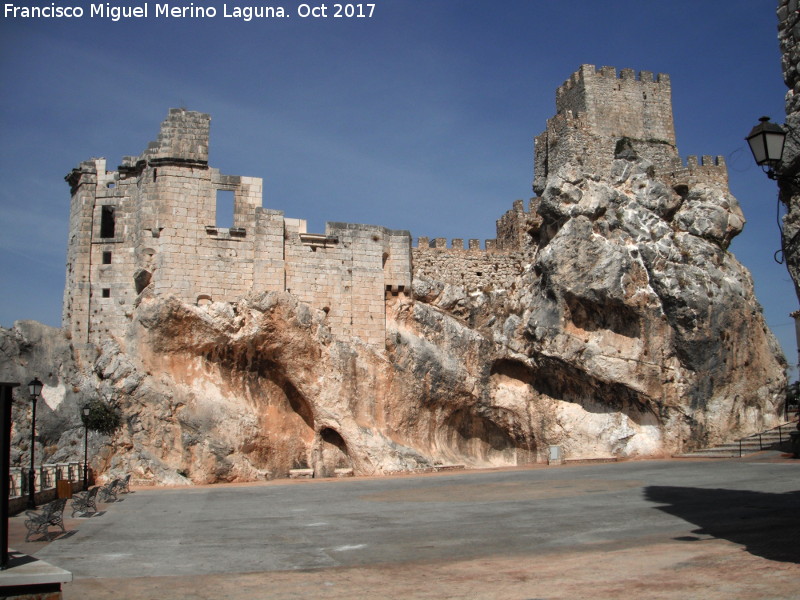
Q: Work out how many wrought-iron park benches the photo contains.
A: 4